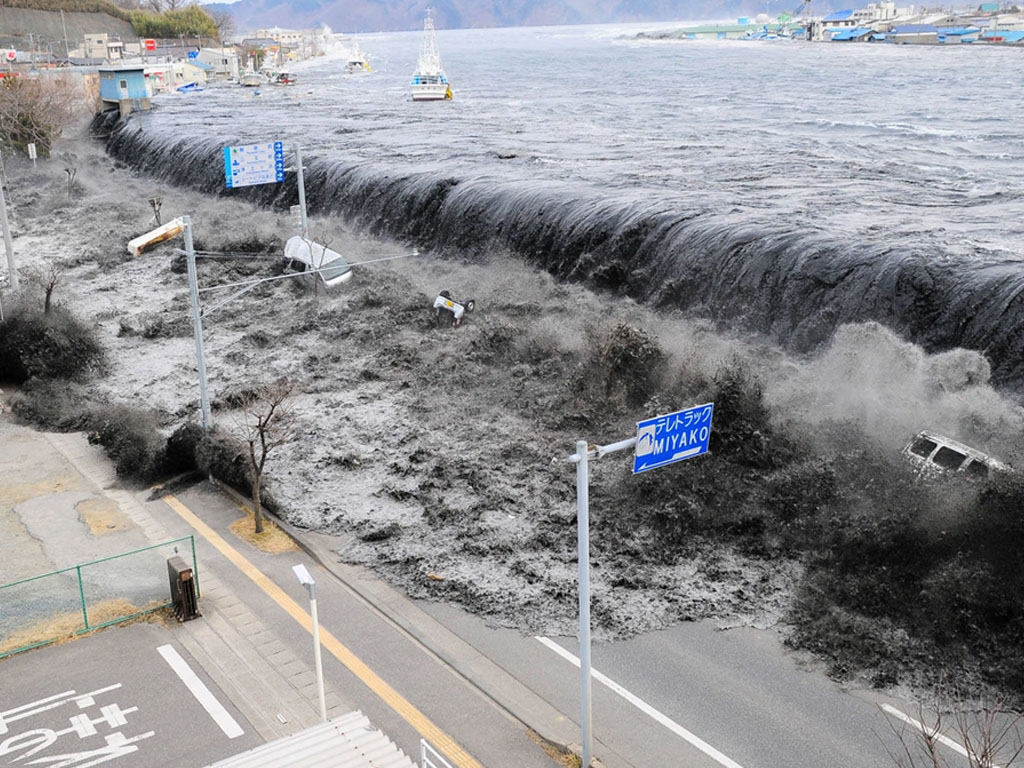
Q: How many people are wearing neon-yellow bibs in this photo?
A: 0